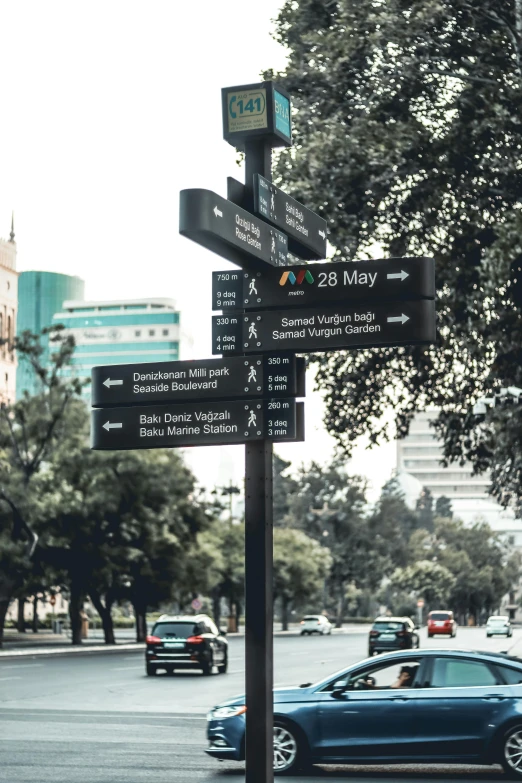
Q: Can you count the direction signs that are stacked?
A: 6